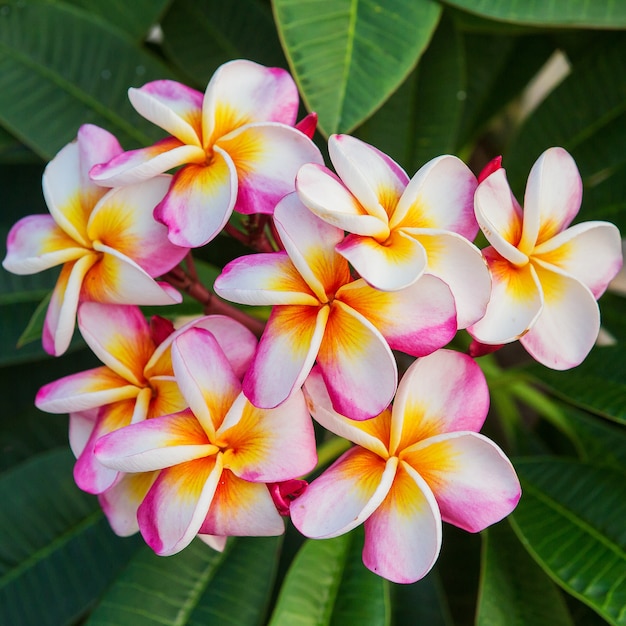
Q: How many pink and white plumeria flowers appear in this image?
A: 8